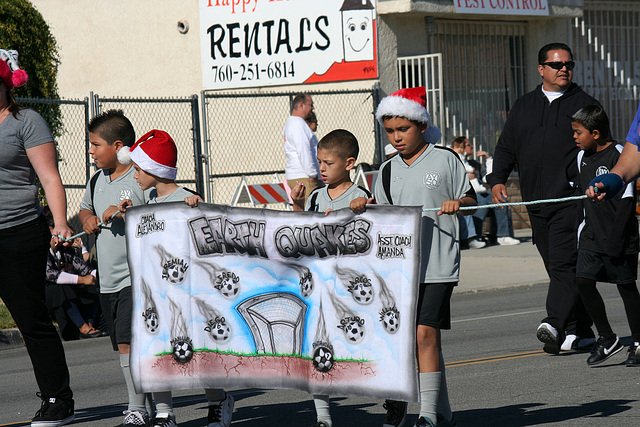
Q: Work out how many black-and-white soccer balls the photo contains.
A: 10